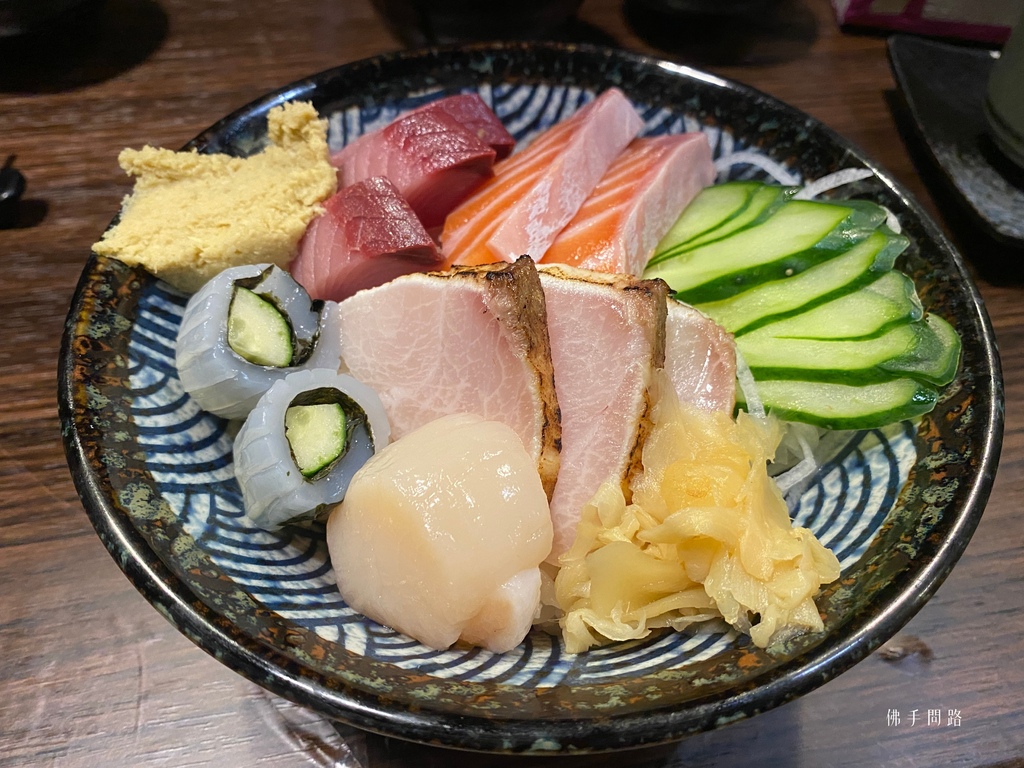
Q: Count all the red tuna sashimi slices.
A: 3